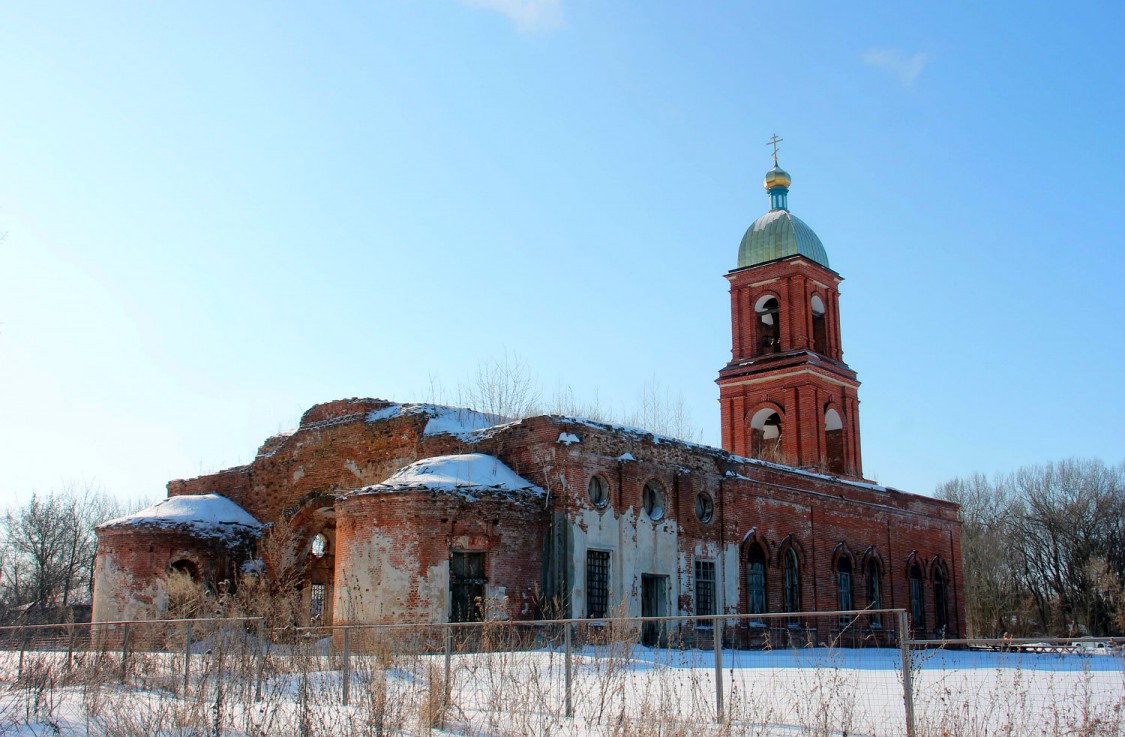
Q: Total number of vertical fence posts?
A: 10